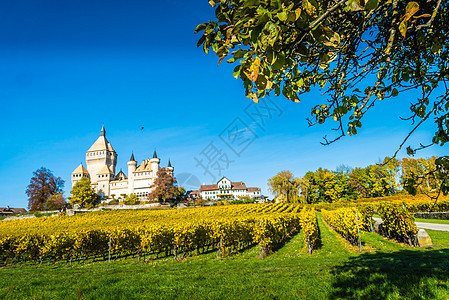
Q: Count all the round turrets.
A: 3